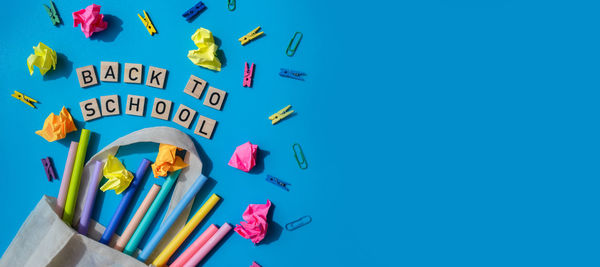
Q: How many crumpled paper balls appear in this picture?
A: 8